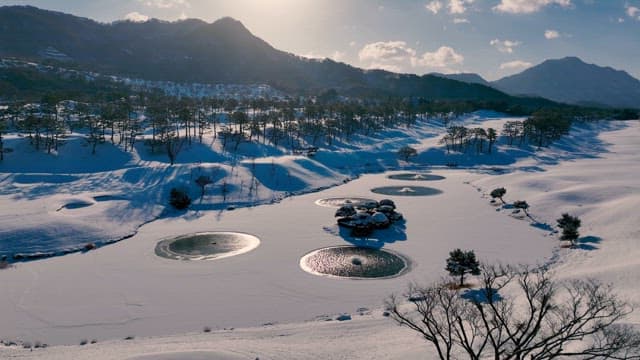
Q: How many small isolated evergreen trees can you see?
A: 4